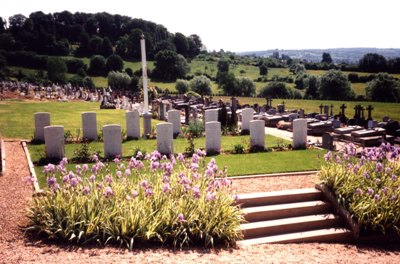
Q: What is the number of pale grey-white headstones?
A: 12